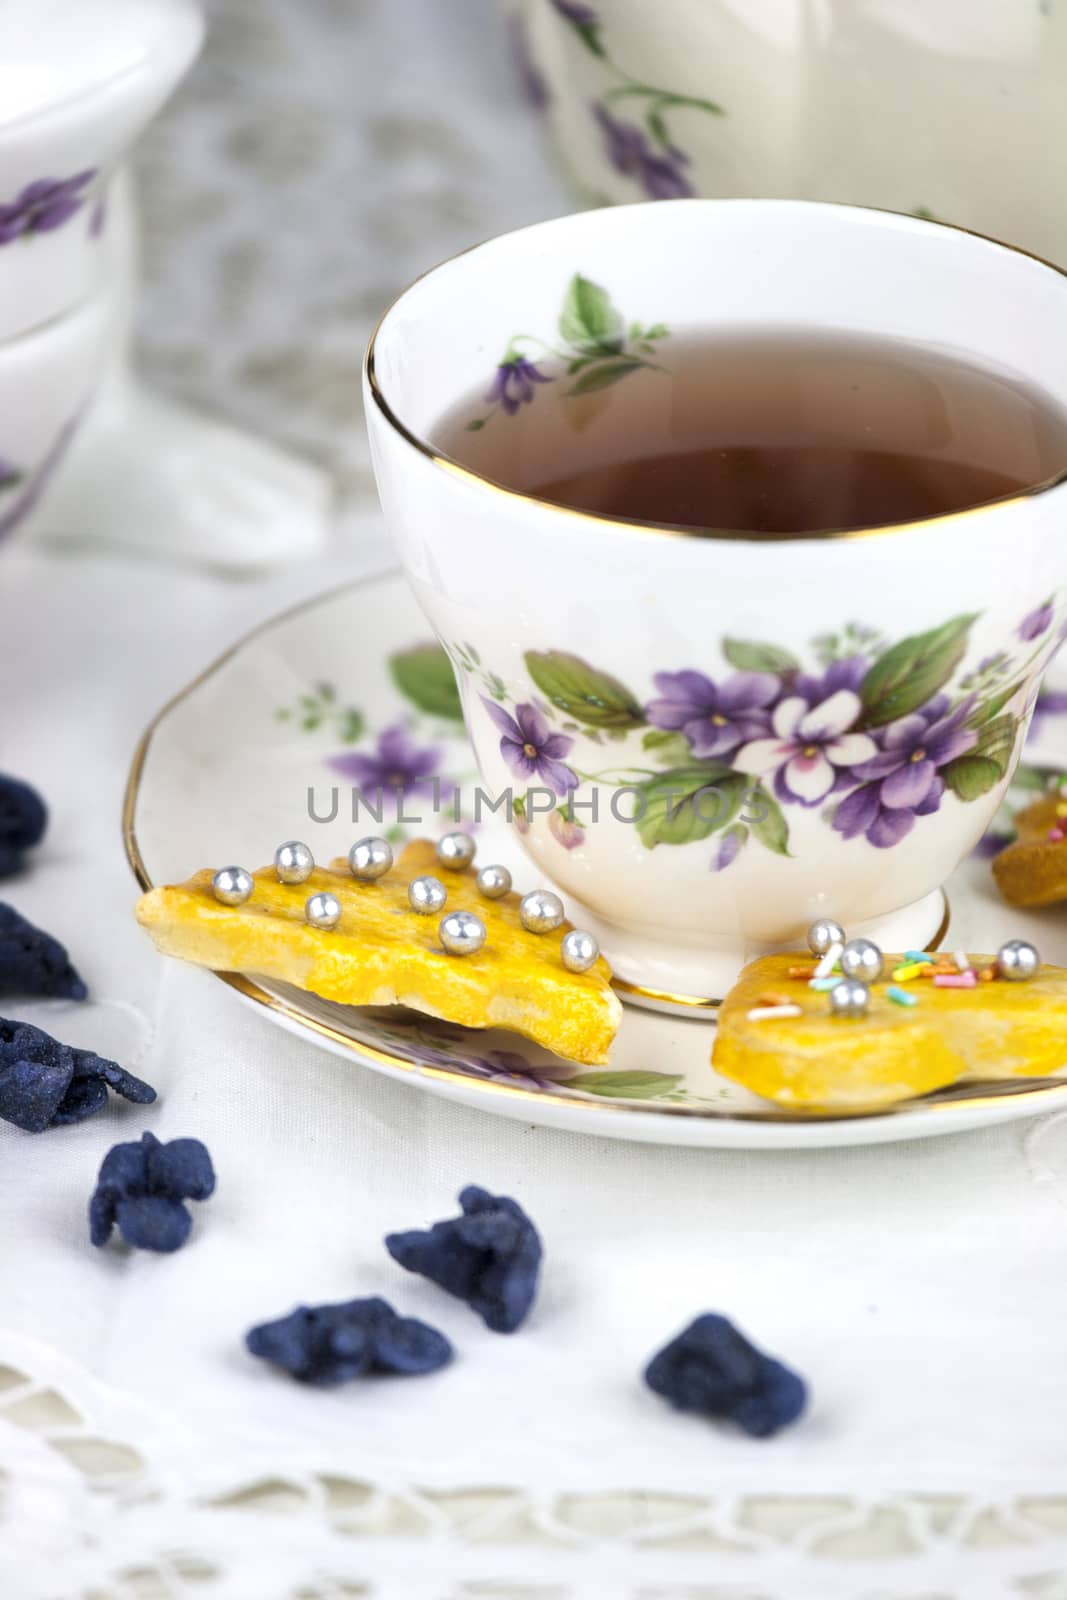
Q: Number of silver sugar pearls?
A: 14